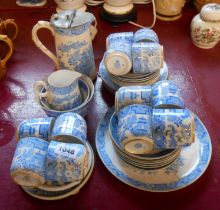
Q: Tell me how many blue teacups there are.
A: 12